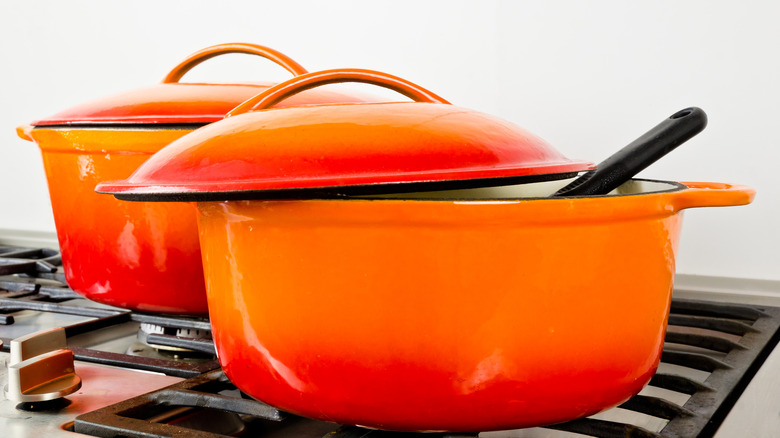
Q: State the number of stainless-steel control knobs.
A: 2